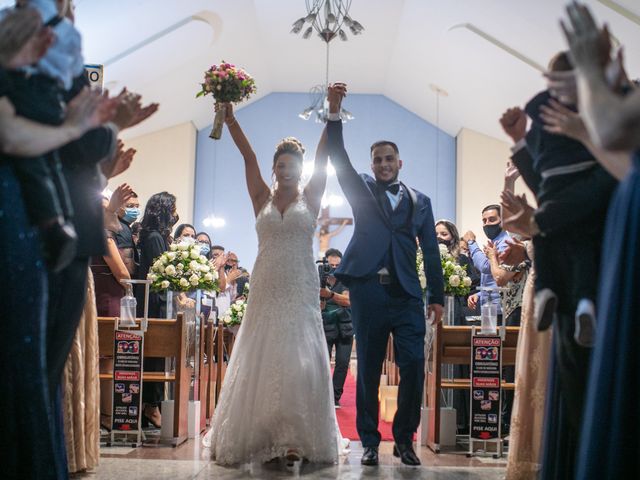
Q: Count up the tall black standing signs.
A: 2